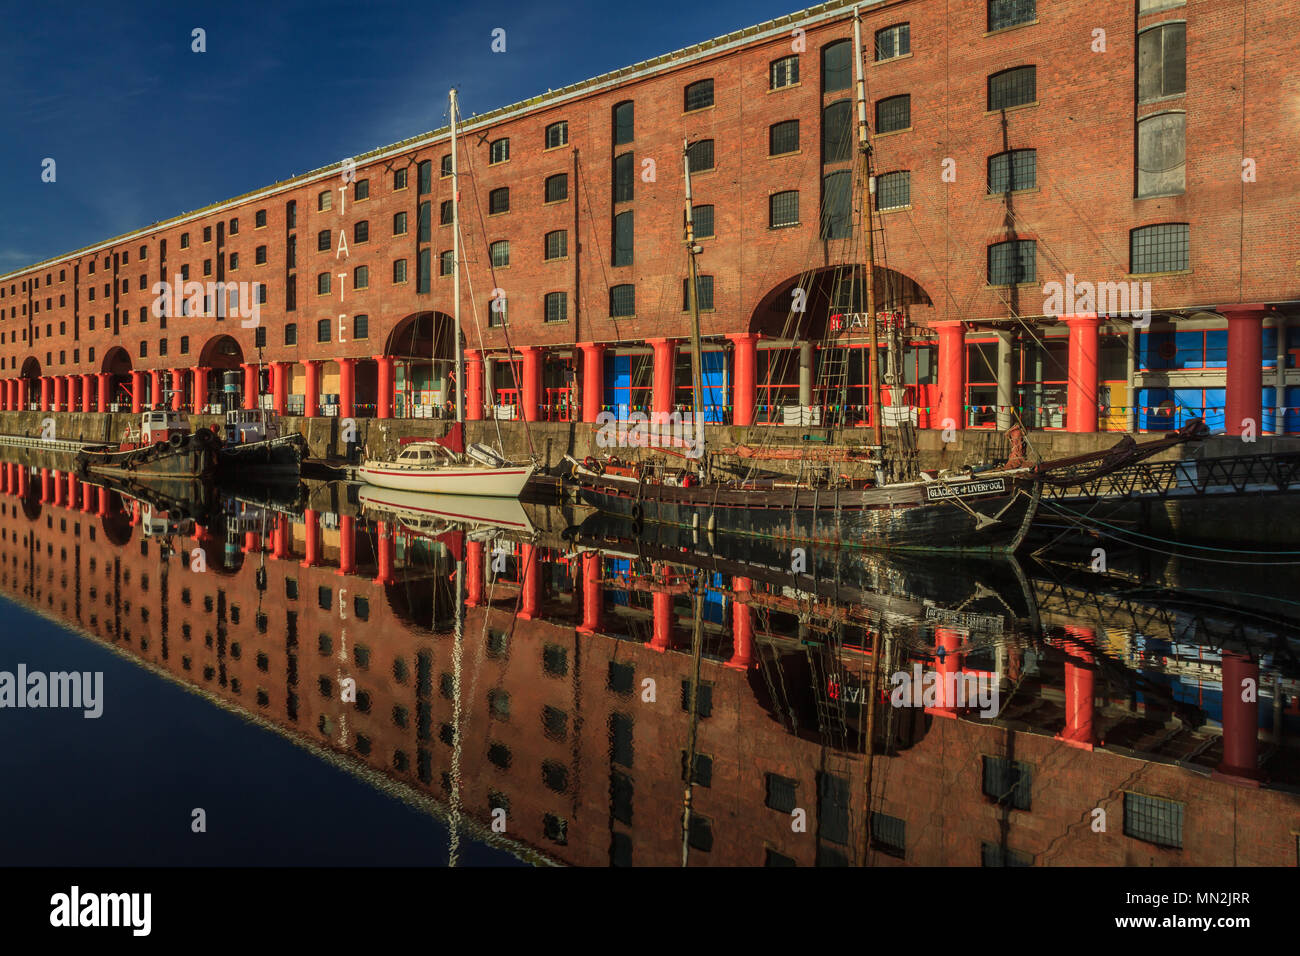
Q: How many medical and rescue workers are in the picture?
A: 0